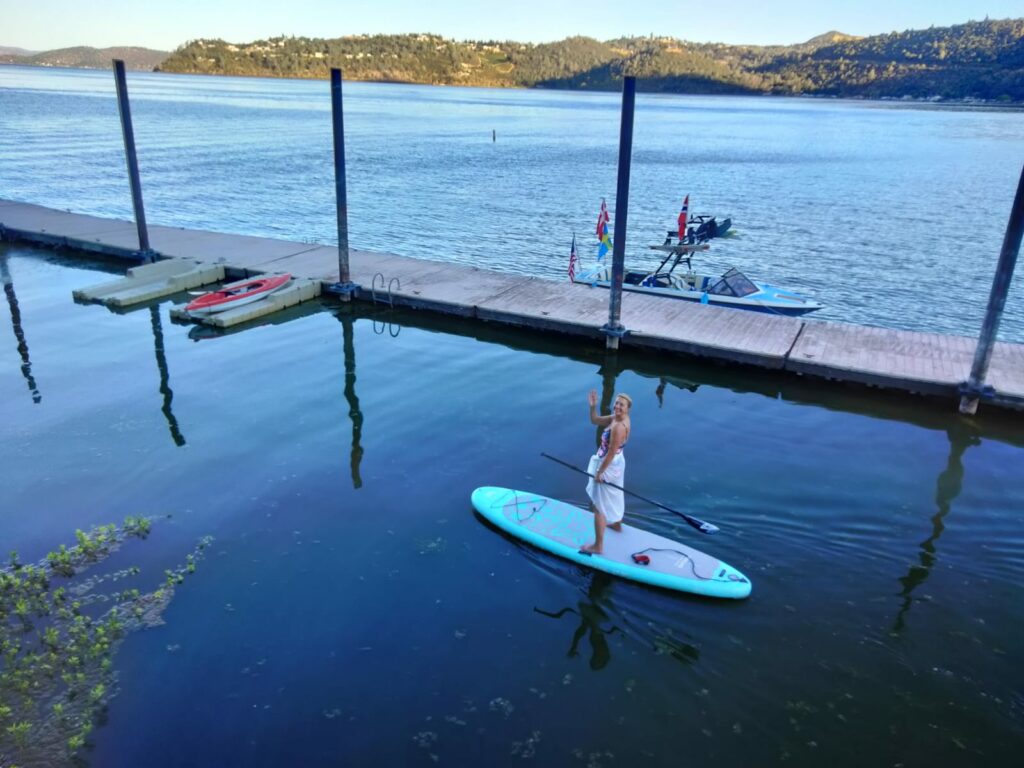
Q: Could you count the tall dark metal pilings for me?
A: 4